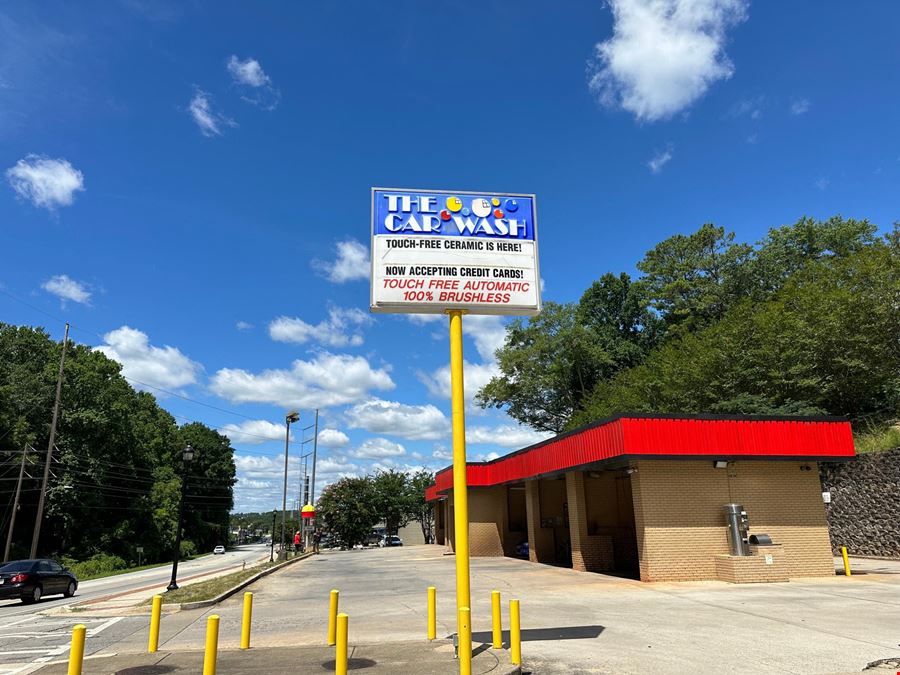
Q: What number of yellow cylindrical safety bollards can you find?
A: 11